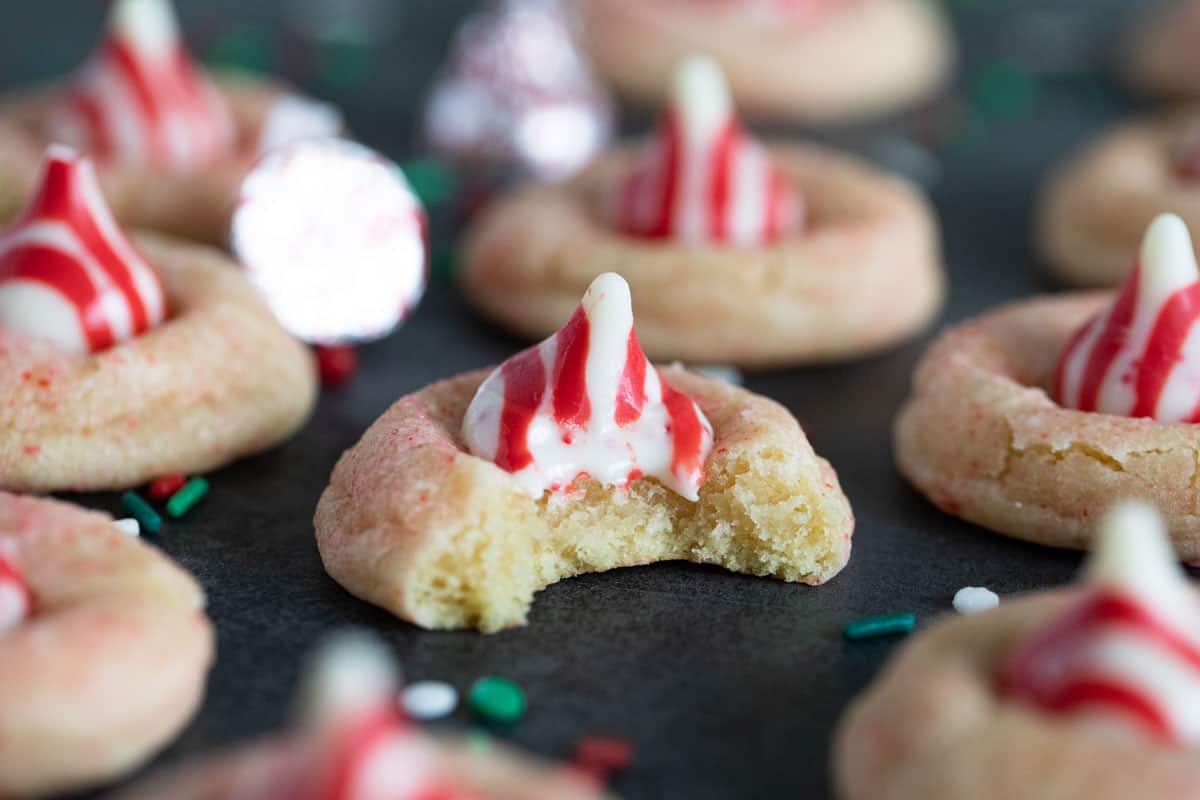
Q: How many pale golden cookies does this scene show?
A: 11